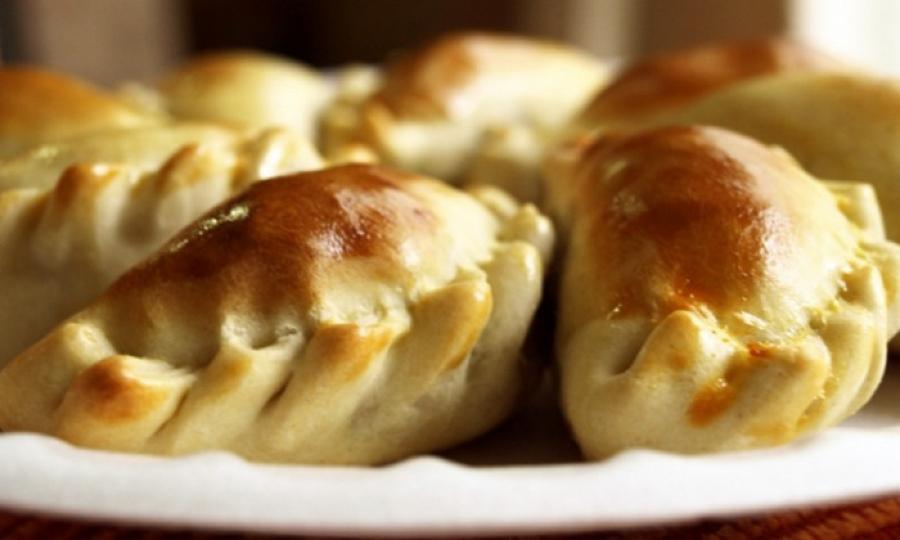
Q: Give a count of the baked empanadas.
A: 8